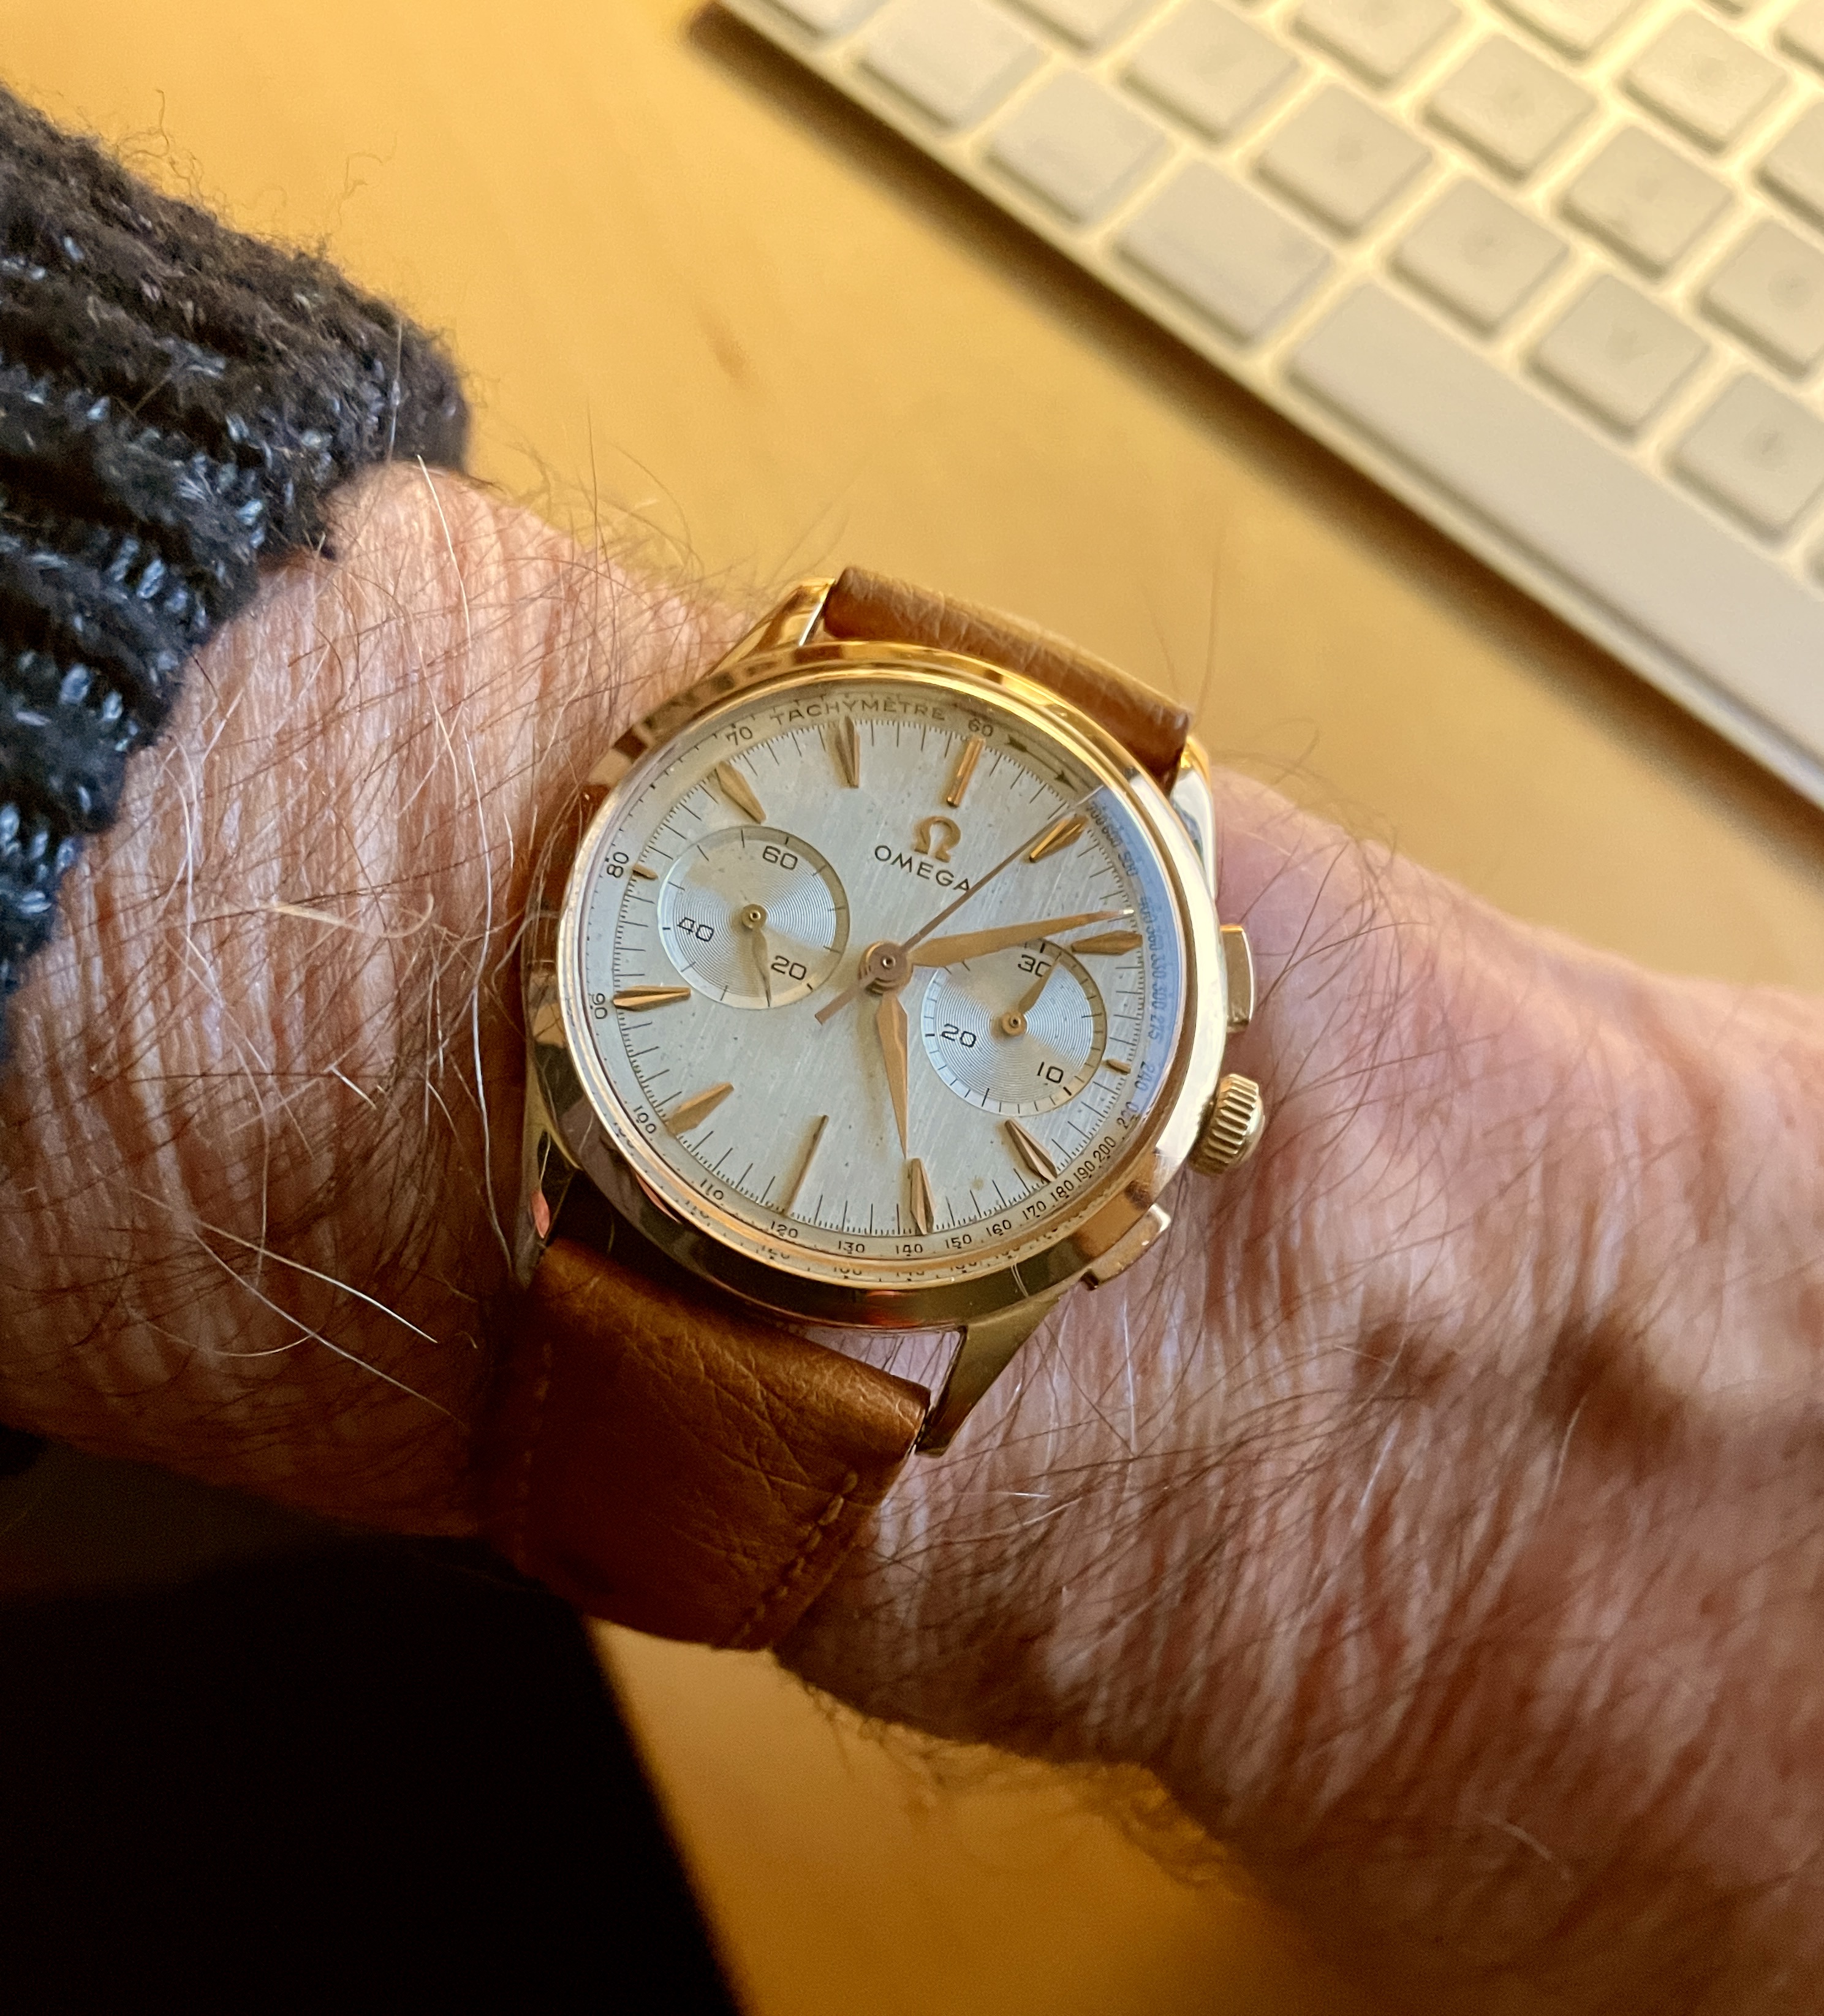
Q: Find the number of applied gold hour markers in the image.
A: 12